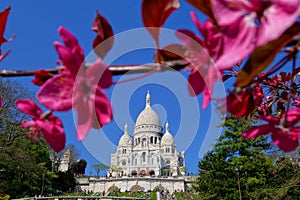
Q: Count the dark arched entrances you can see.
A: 3